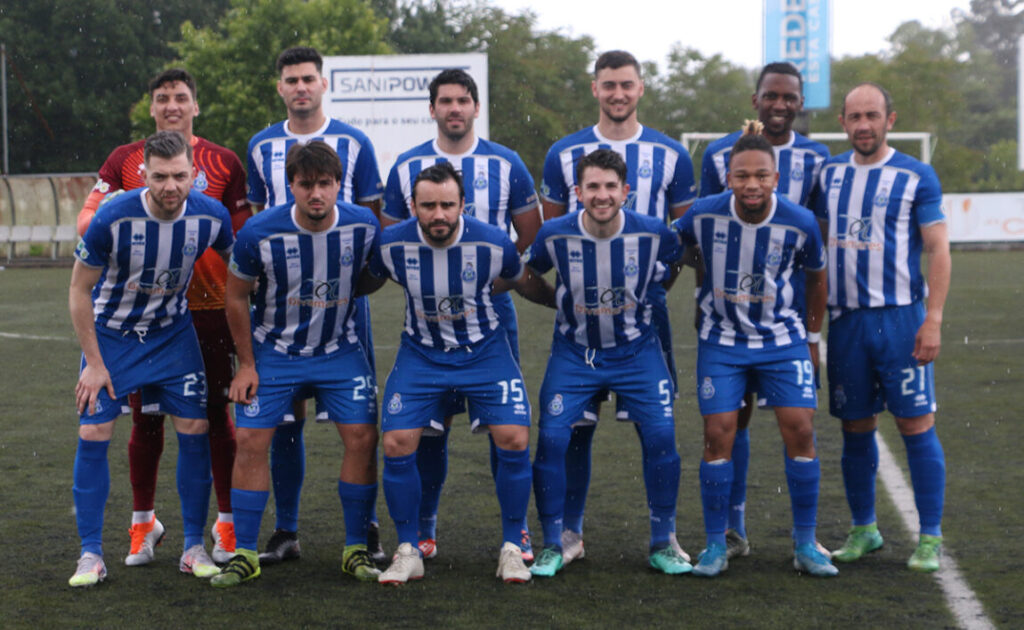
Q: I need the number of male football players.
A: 11